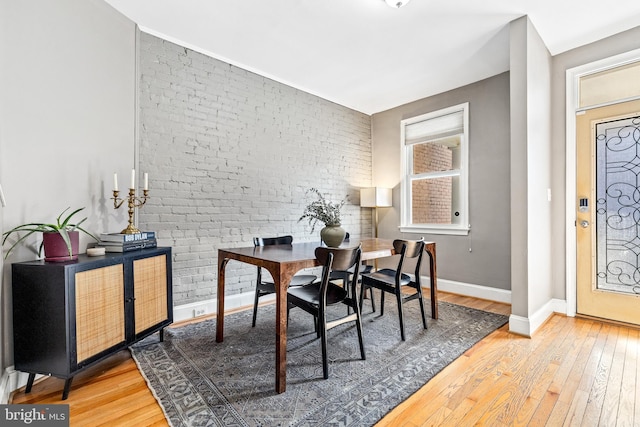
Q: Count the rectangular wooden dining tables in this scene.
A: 1